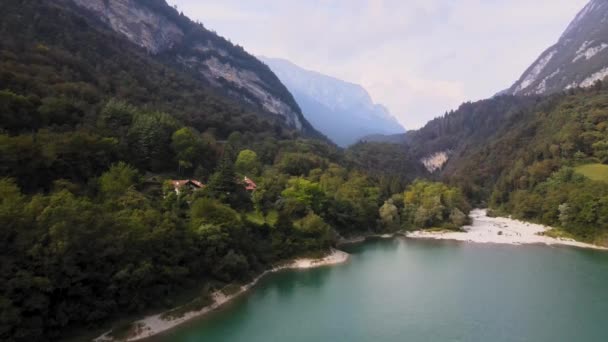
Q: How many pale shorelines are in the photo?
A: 2